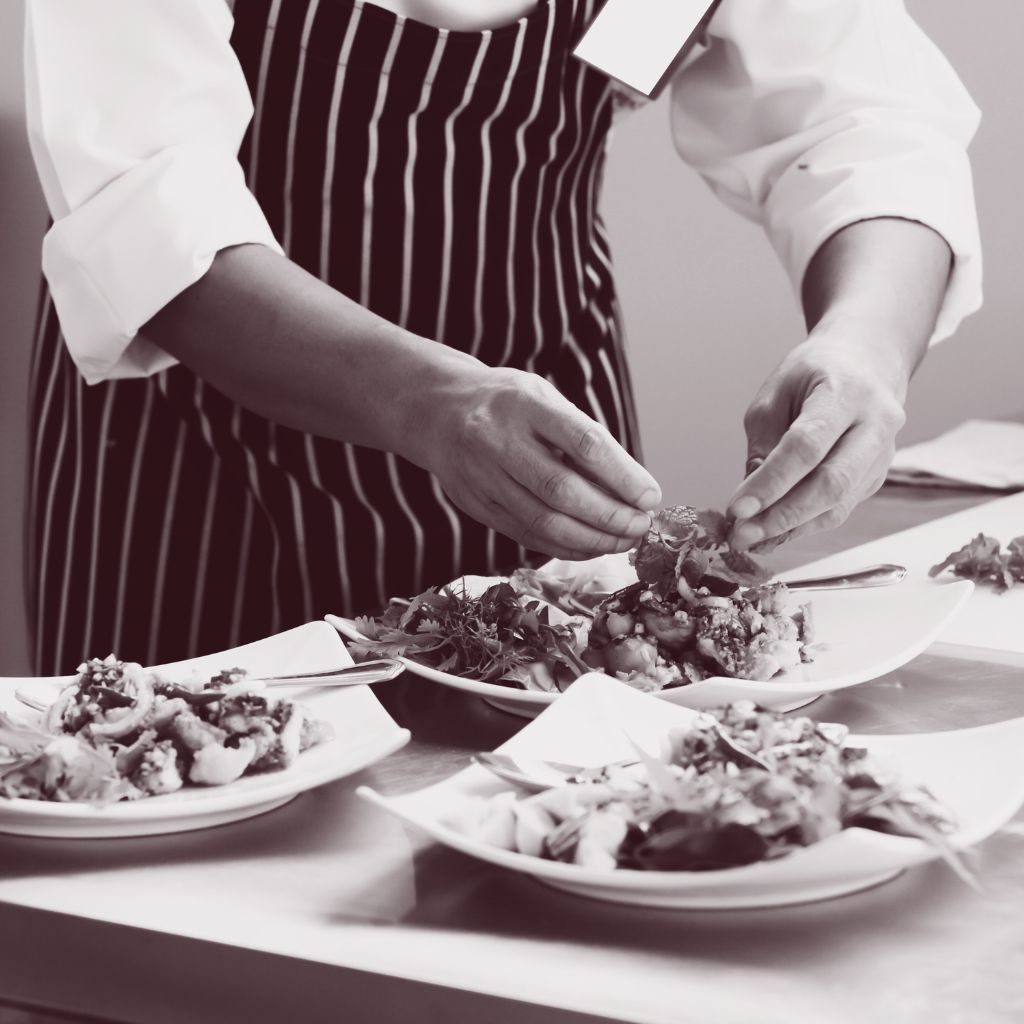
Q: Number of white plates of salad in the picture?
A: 3